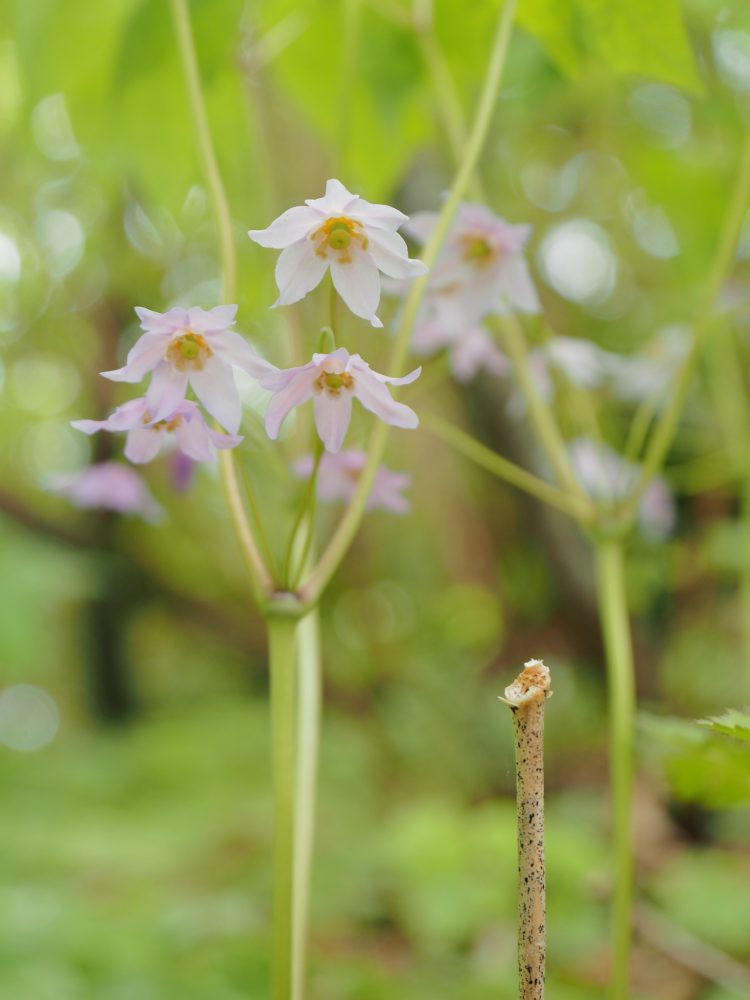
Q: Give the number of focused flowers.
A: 4